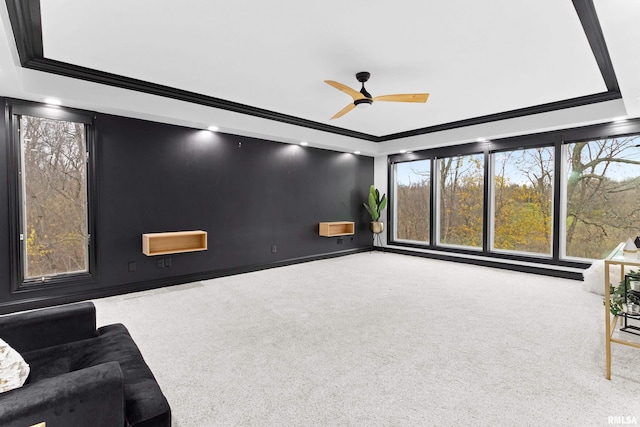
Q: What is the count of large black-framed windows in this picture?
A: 5